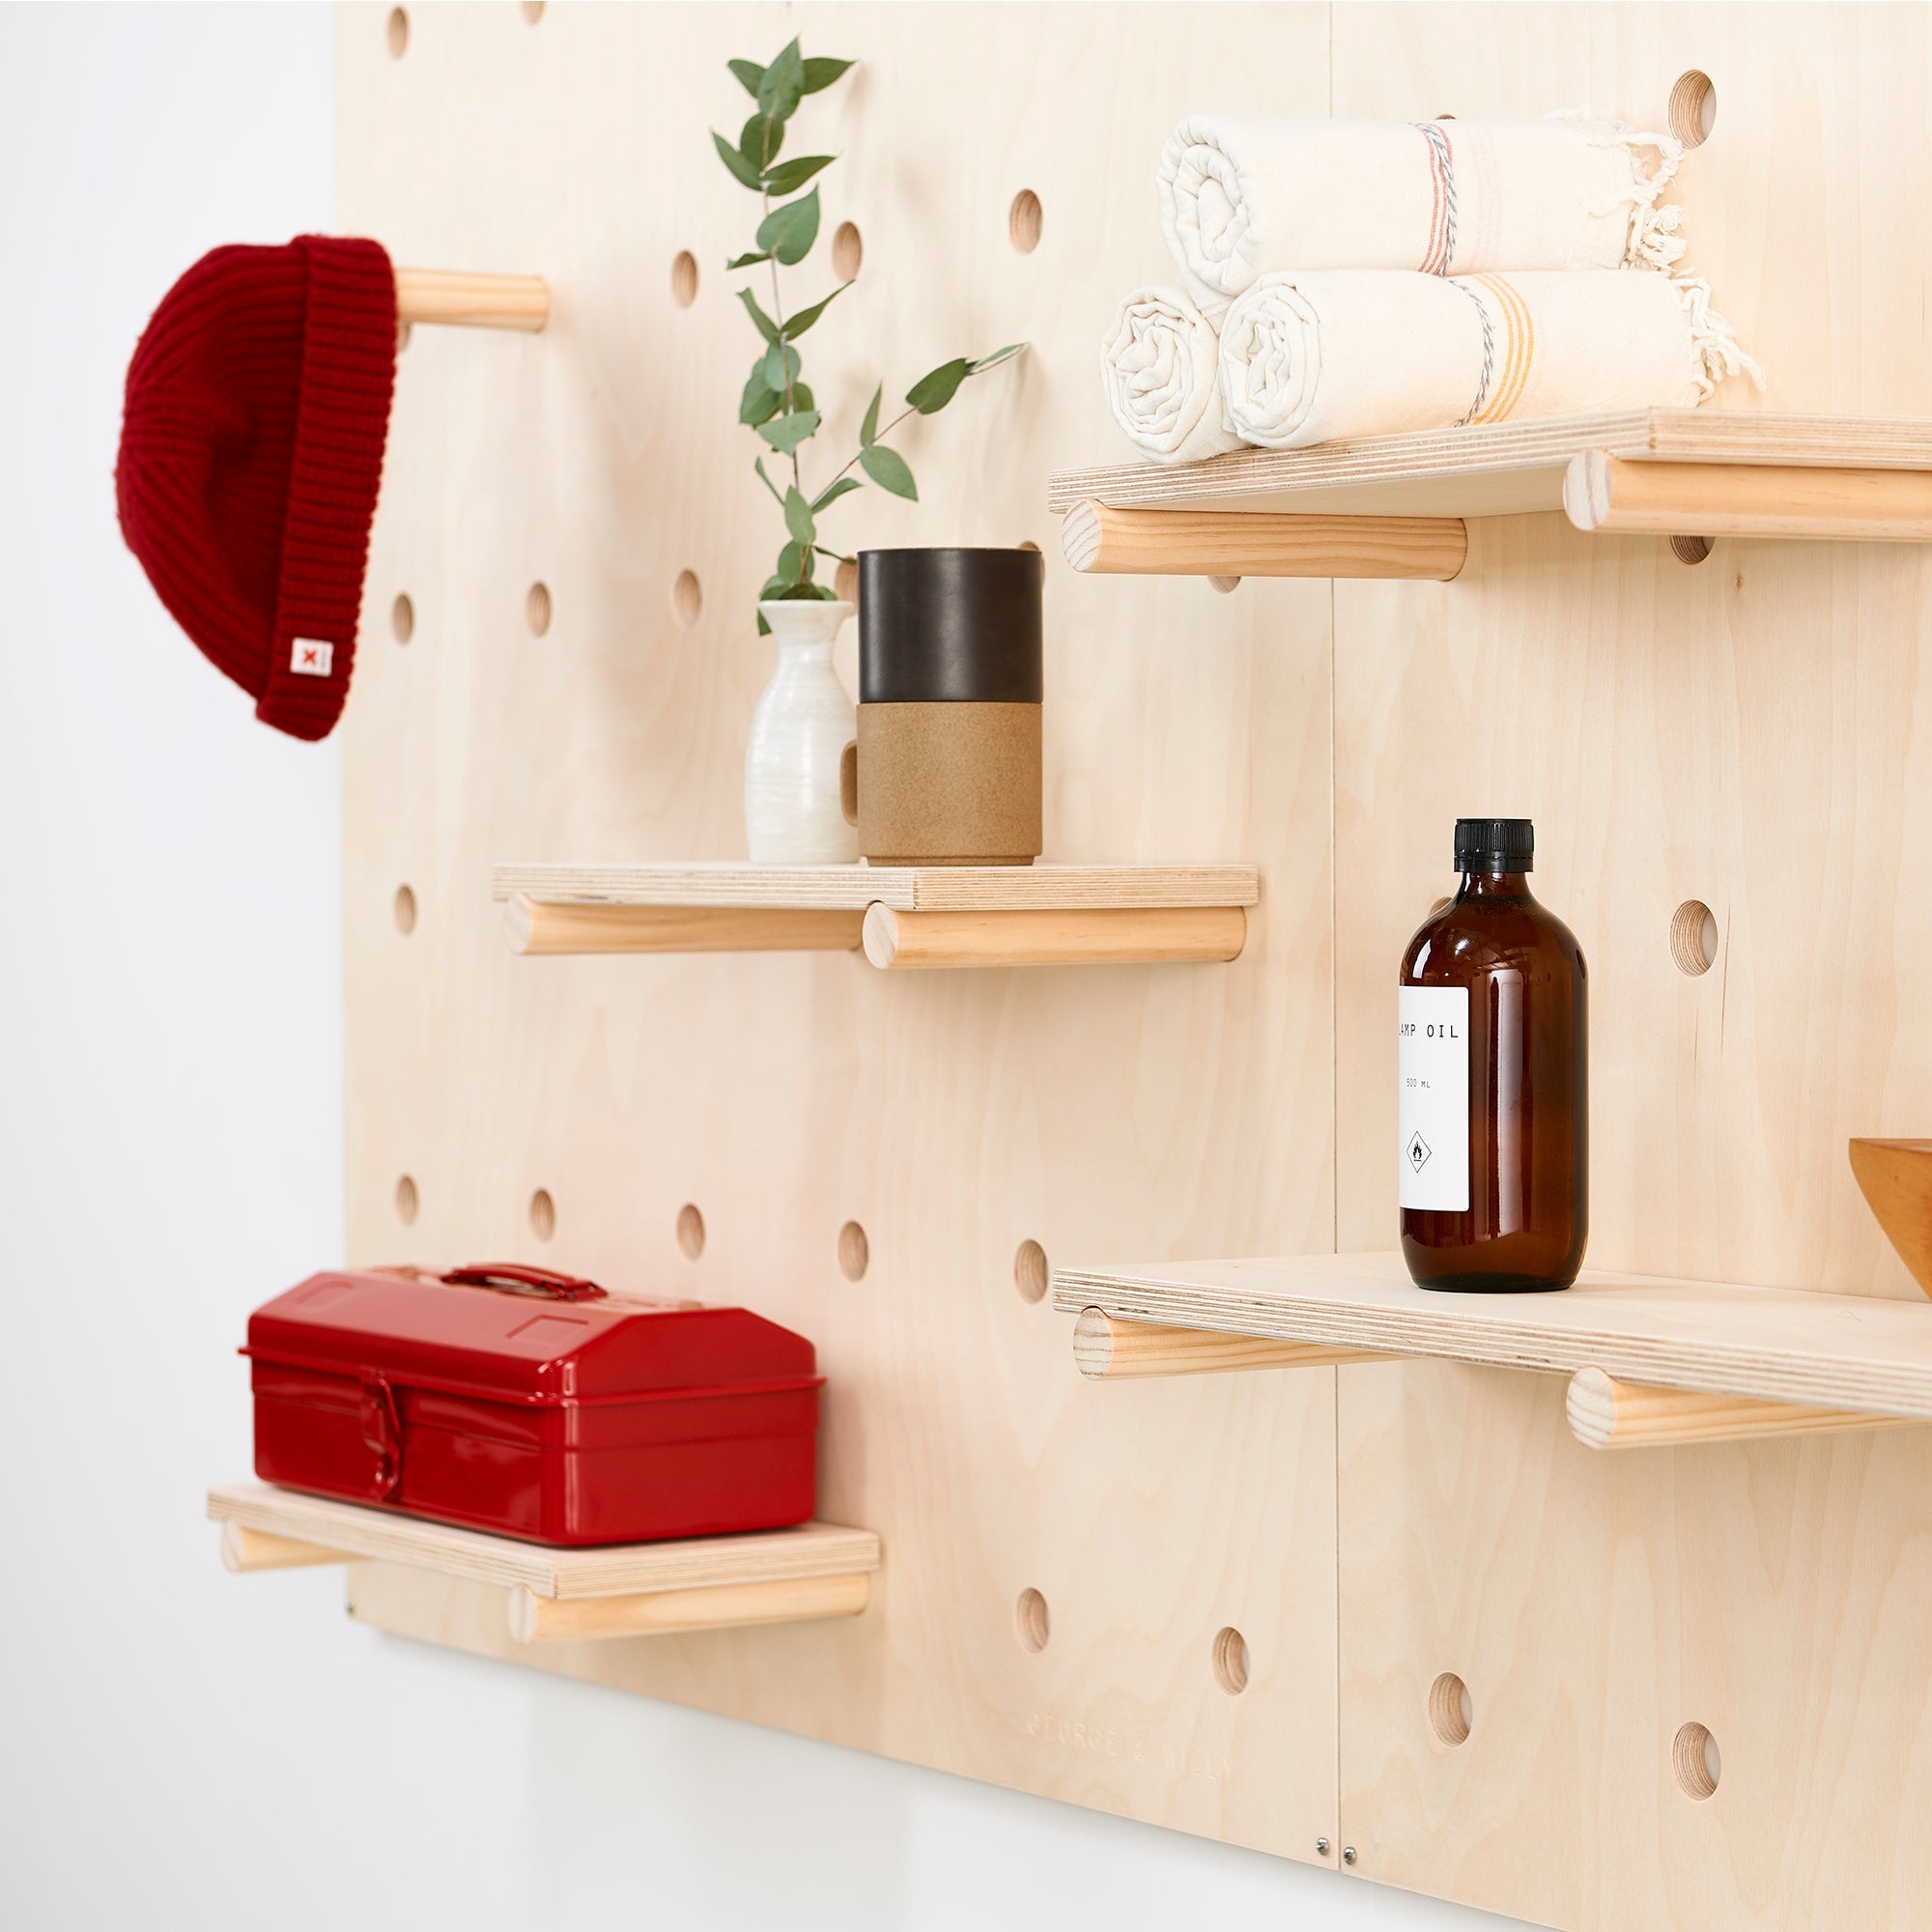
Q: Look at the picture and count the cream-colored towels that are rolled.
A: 3